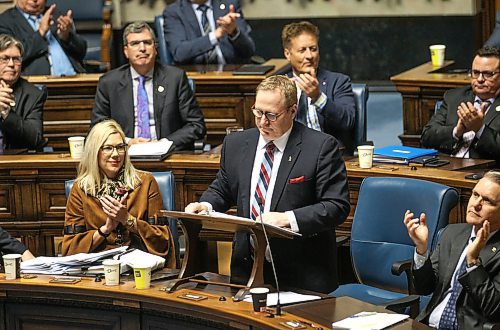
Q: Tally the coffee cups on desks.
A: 7